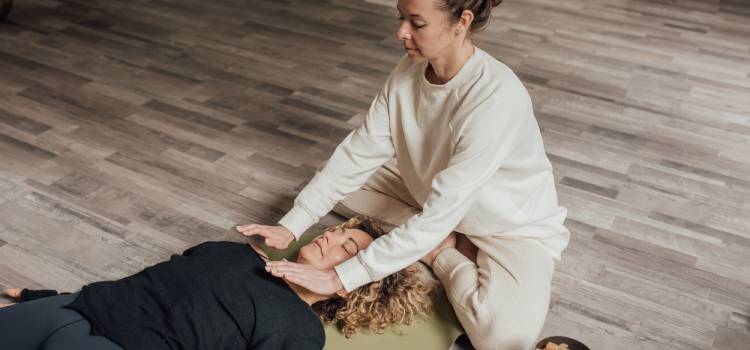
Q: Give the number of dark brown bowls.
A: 1